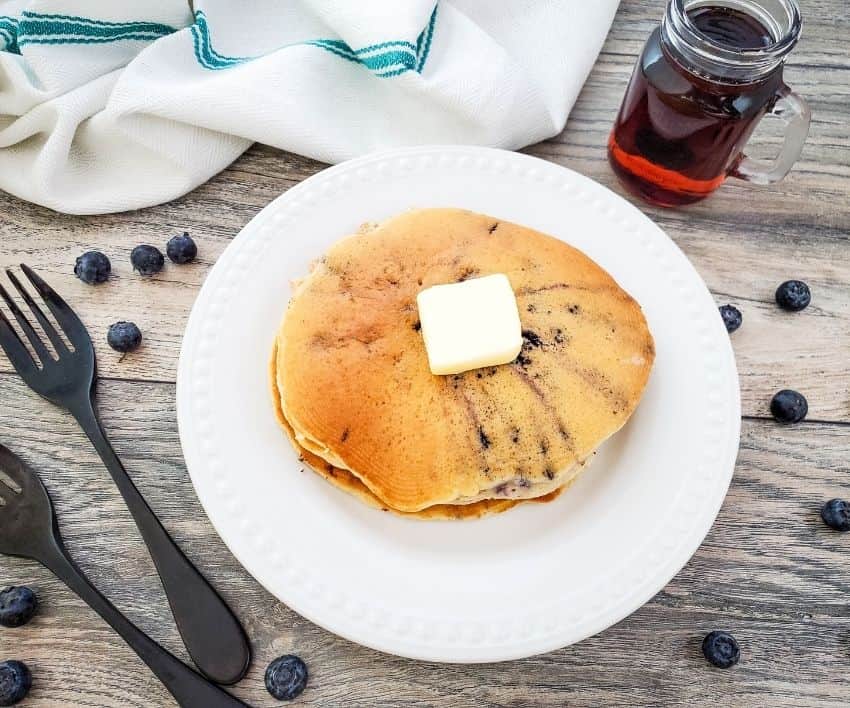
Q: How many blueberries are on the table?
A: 12